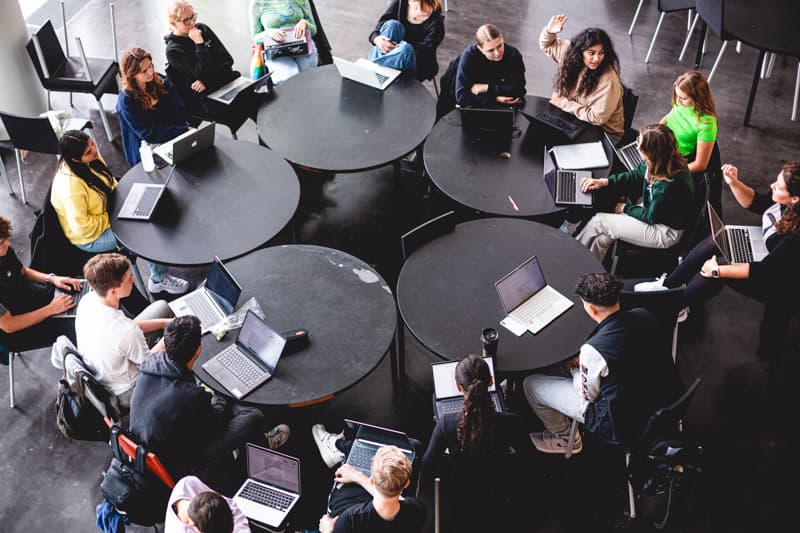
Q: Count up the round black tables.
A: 6